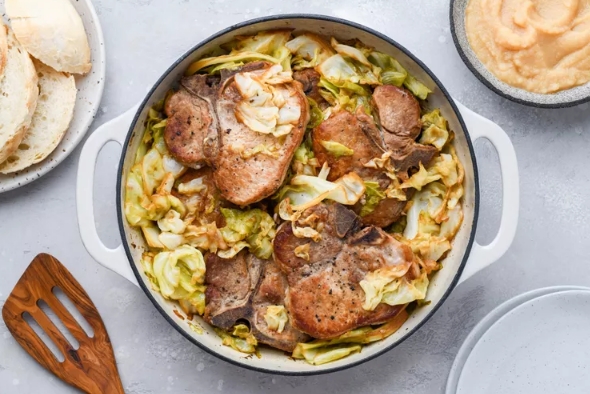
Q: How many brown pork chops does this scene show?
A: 4